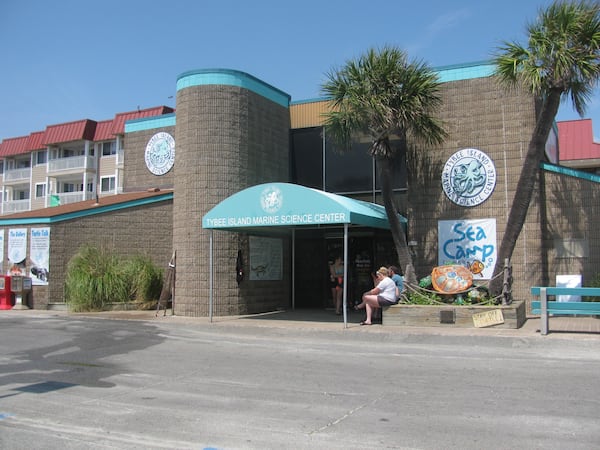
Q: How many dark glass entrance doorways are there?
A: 1